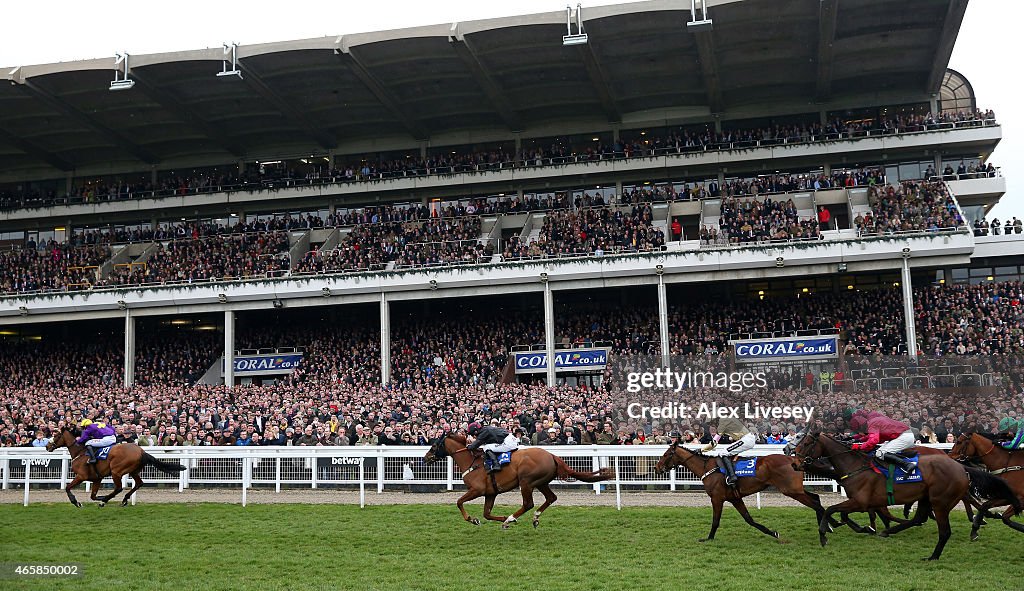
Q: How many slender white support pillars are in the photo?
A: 6